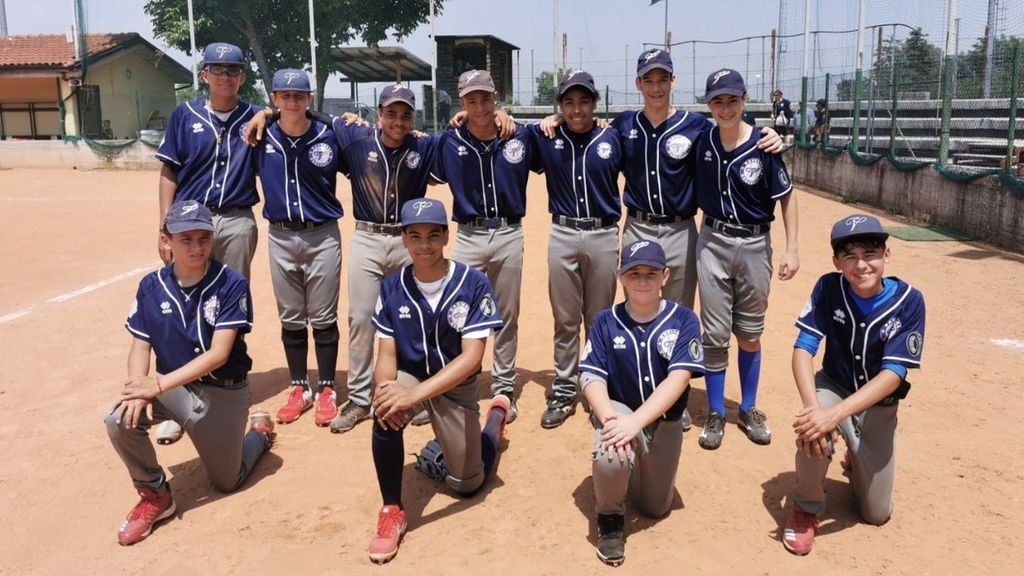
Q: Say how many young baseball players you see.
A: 11